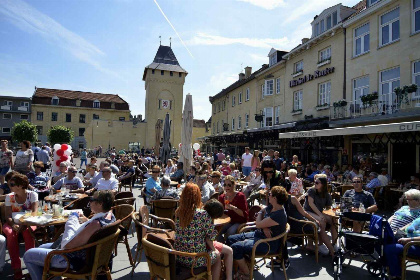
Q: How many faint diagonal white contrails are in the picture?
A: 1